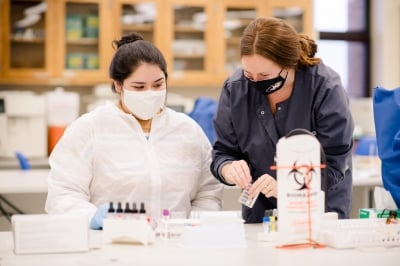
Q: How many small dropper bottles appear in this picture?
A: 5